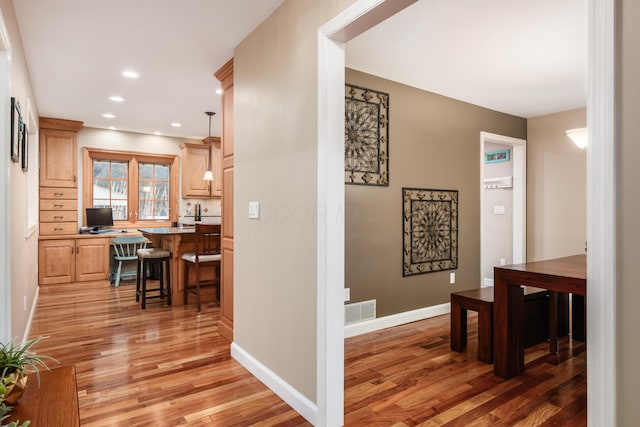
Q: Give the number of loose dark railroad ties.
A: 0